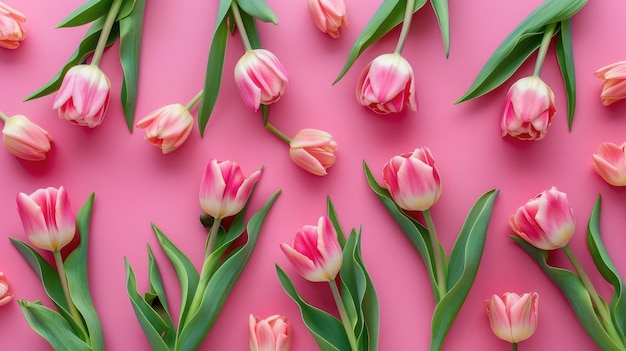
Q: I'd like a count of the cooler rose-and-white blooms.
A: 9